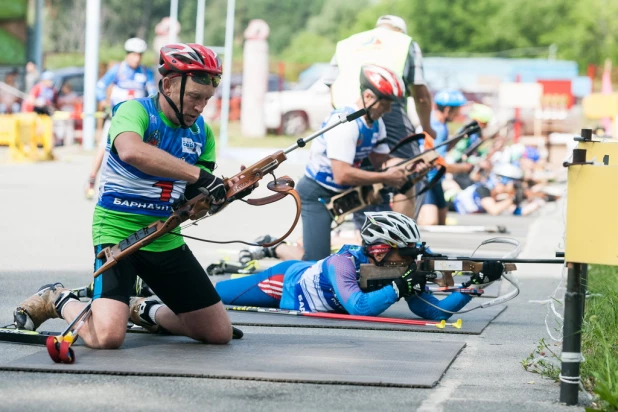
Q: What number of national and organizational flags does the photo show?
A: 0